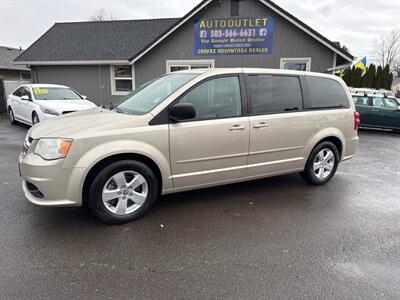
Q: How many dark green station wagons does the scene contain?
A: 1